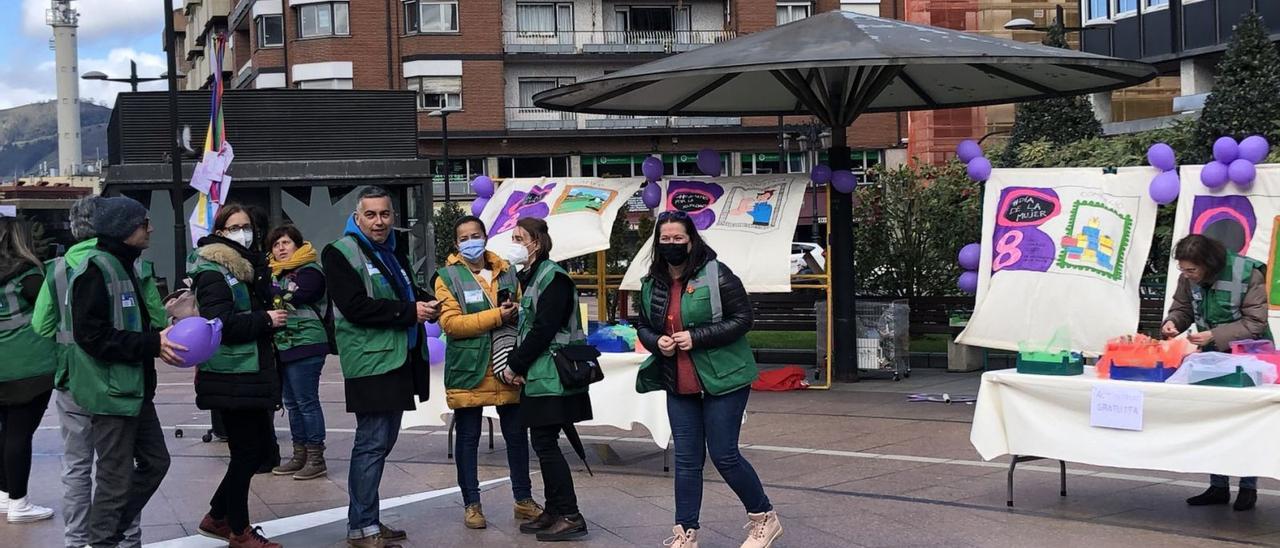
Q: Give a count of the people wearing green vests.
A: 10